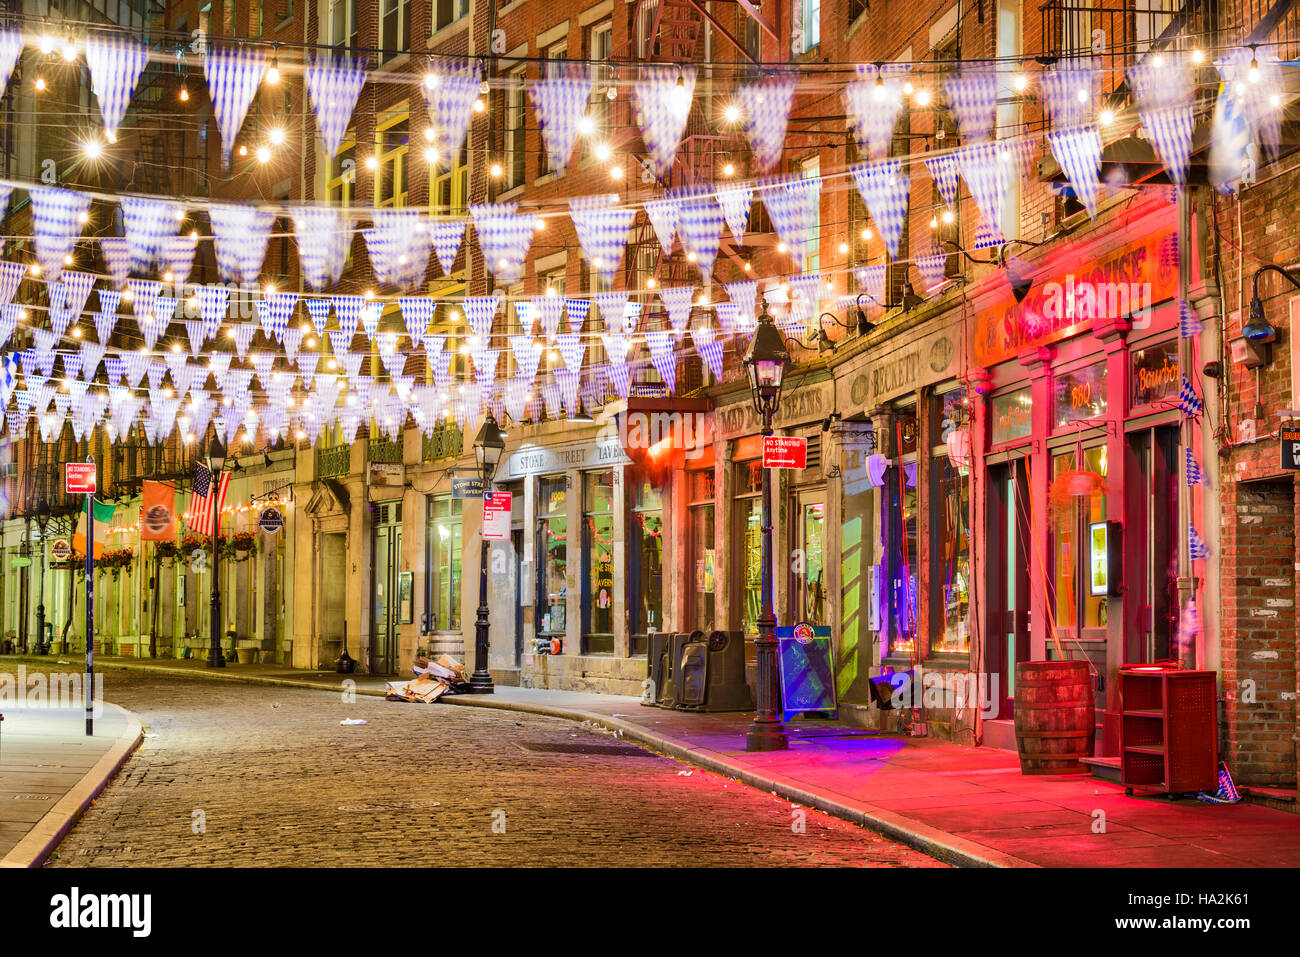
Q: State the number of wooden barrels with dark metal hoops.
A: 2